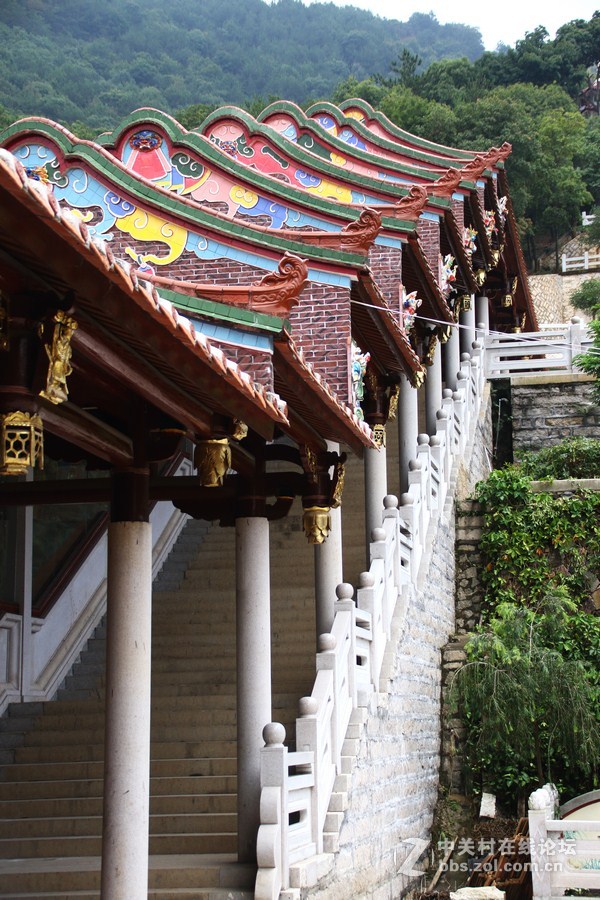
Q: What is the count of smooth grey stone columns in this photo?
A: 9